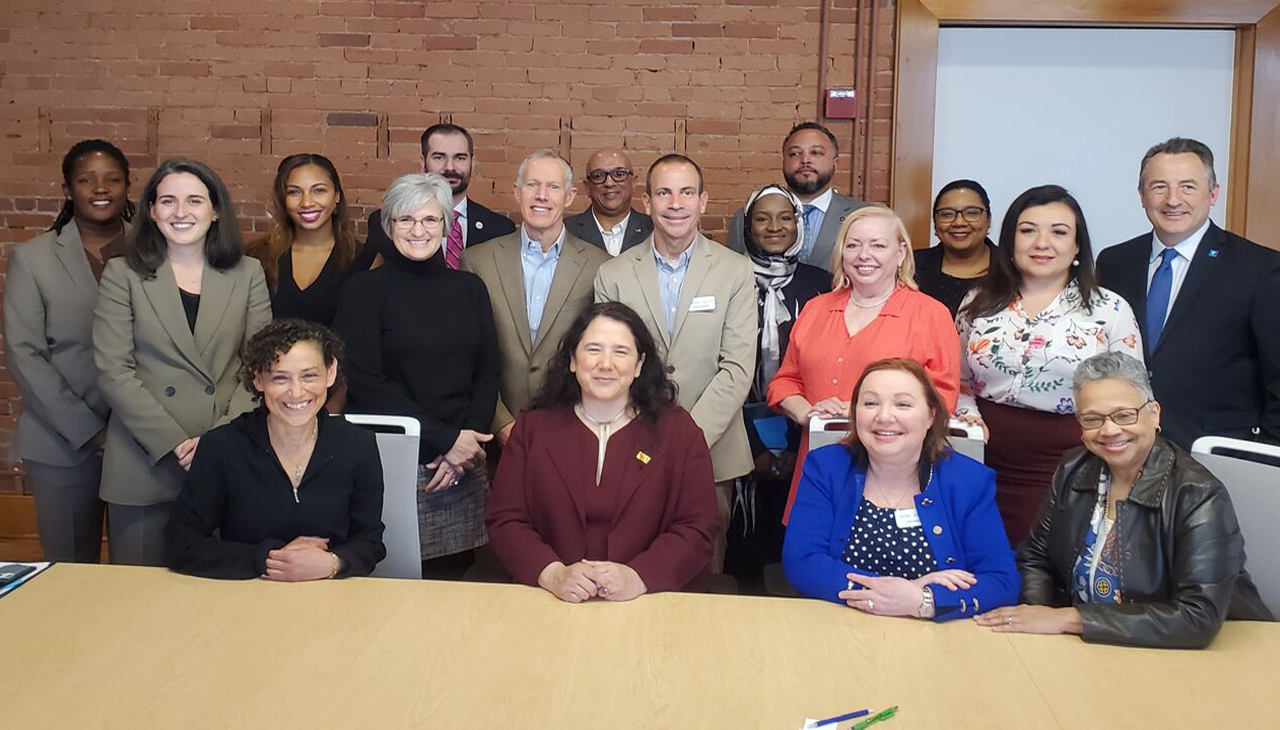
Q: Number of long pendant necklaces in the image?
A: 1